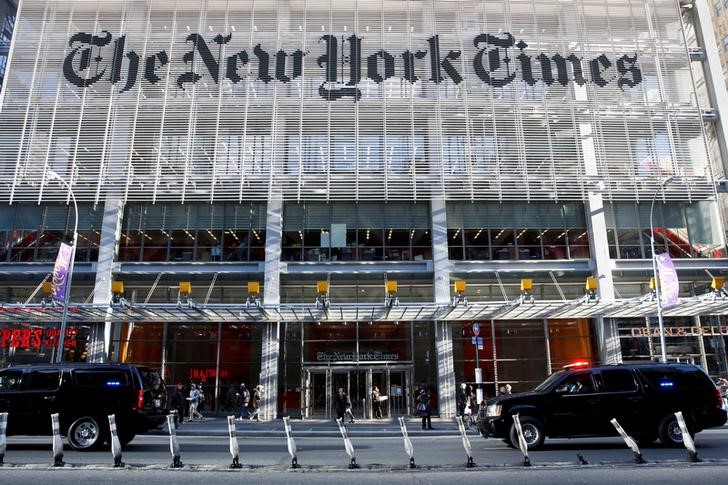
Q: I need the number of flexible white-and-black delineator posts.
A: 12